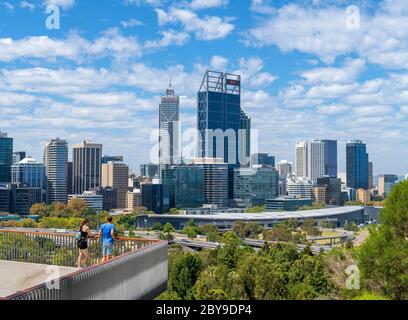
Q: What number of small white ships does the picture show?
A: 0